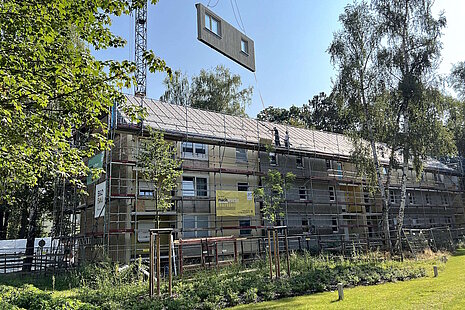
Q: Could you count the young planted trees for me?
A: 2